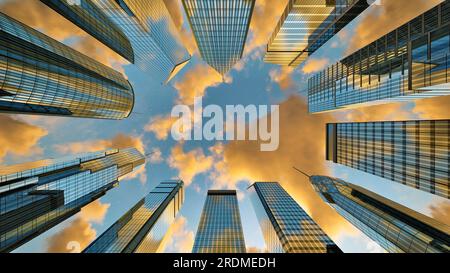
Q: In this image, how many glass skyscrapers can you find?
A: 12